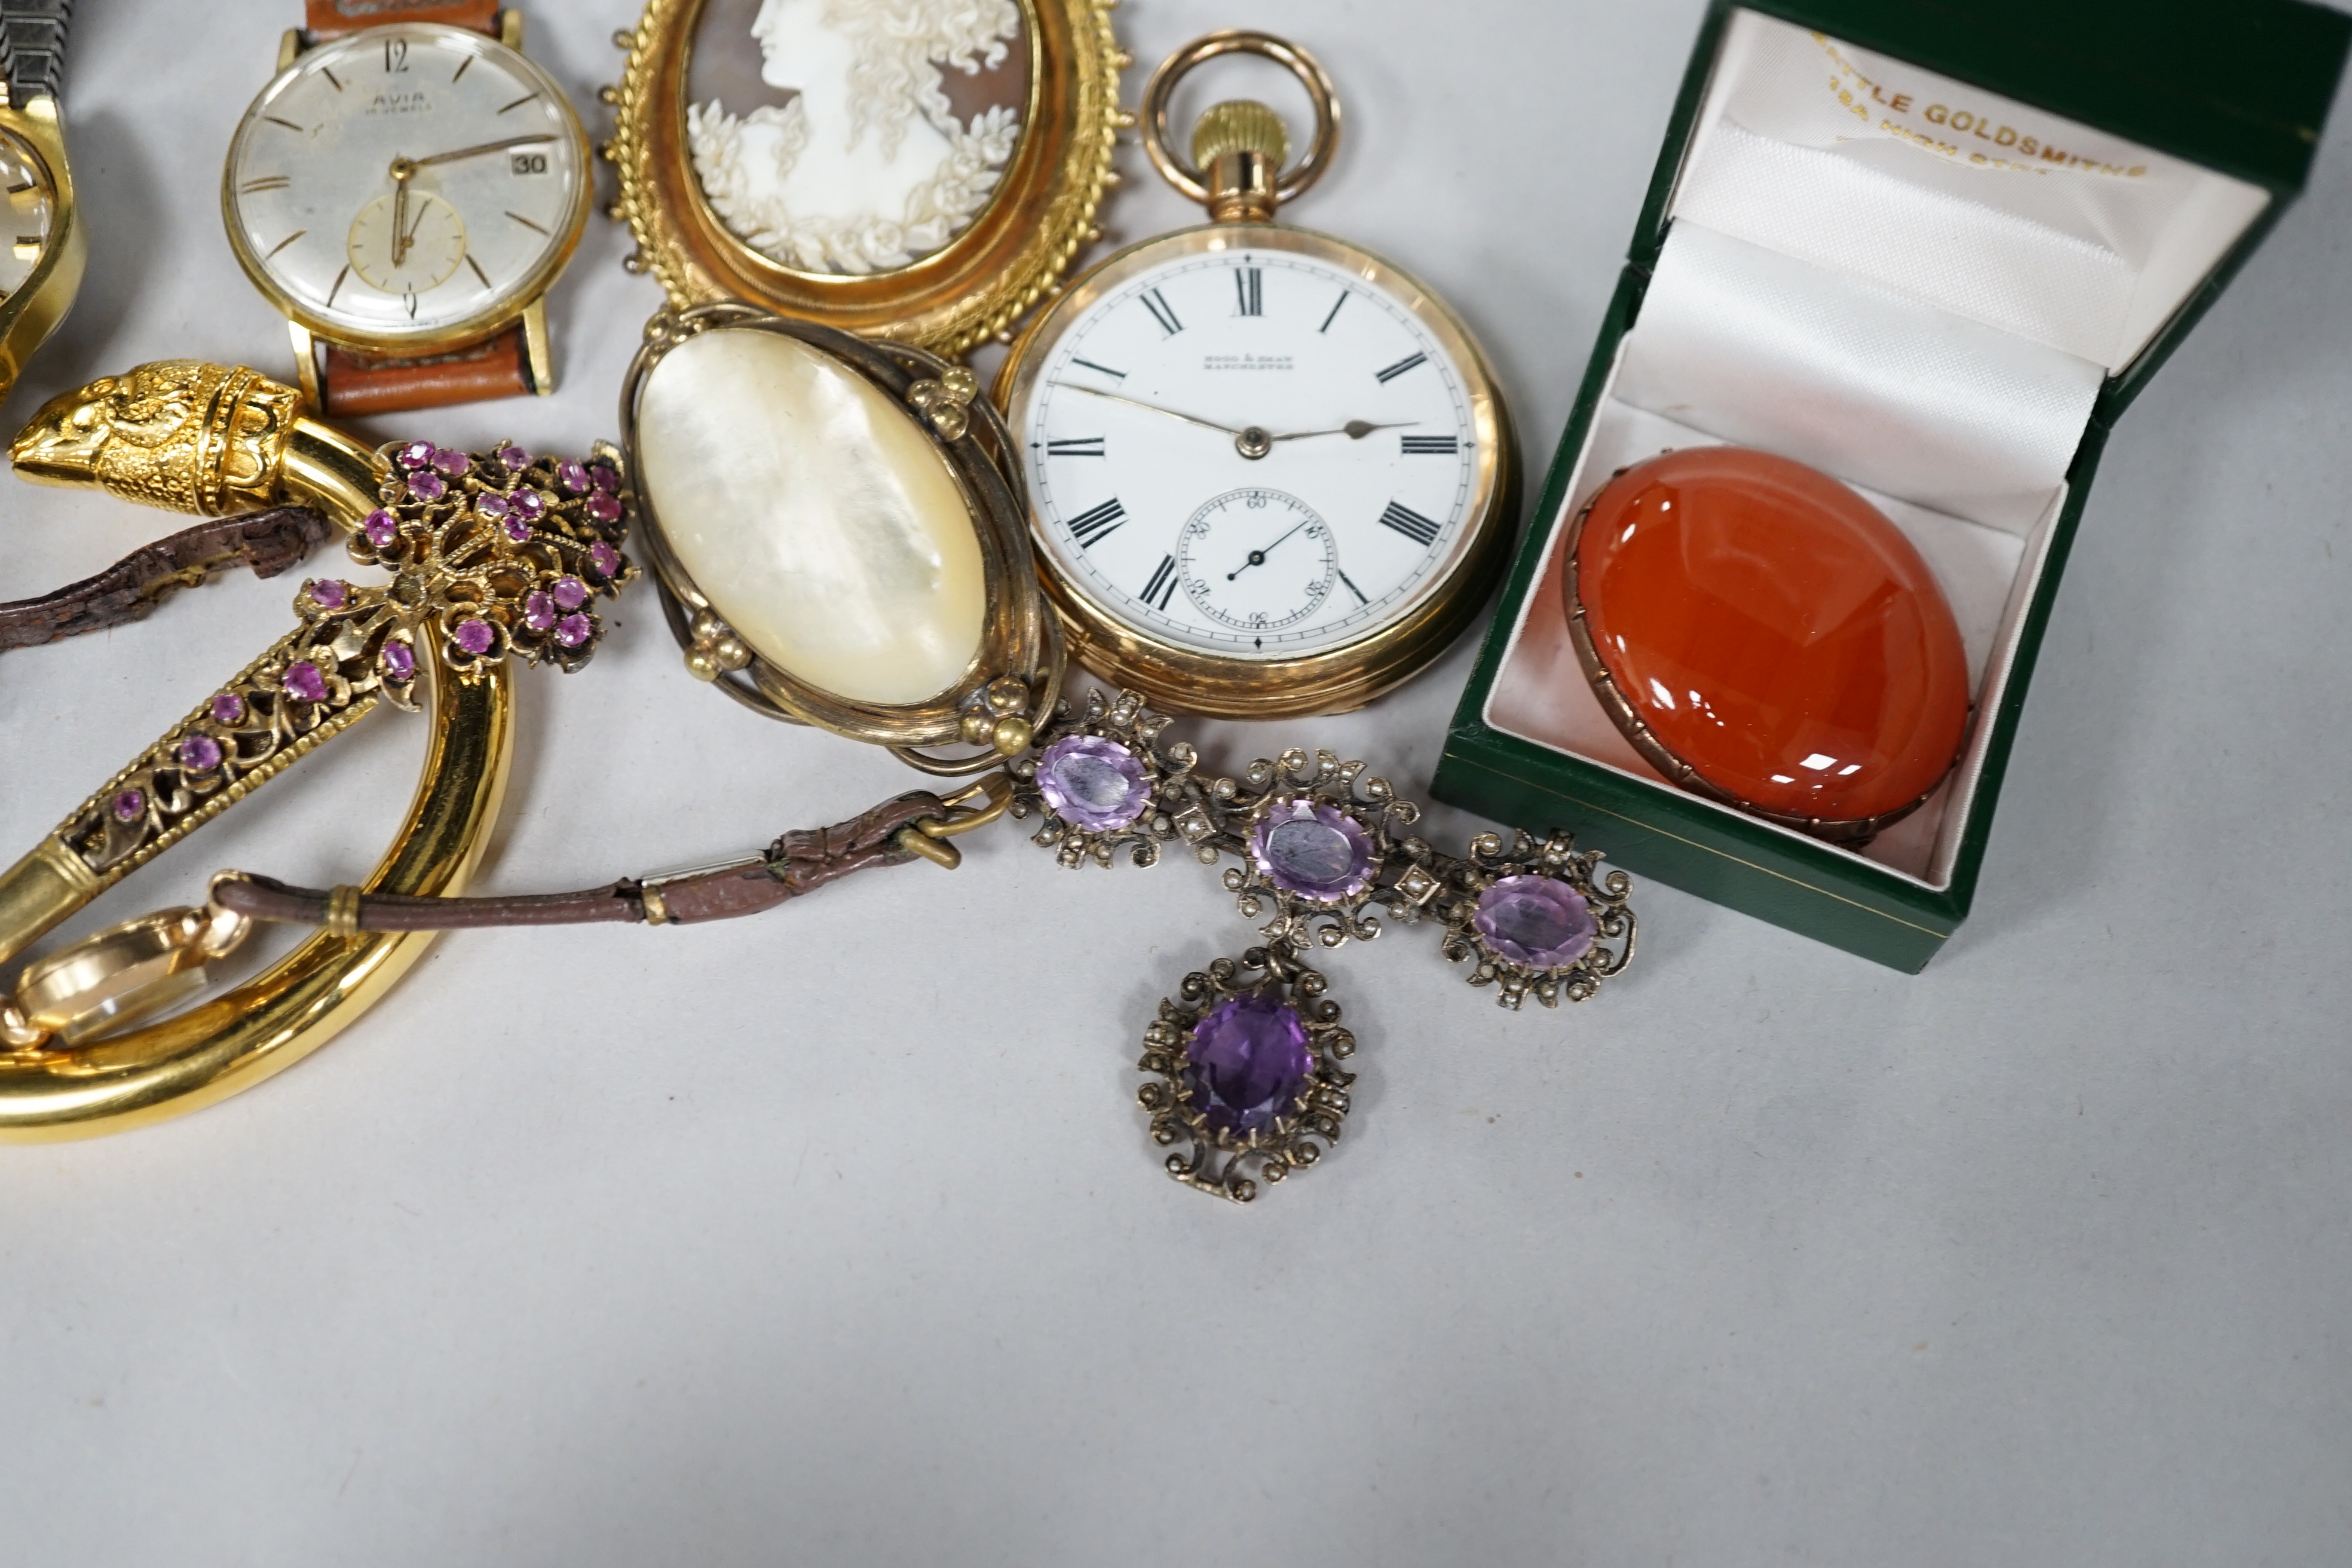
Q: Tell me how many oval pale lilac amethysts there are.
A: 3